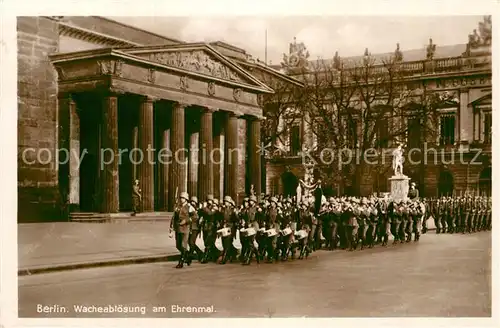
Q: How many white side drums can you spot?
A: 5